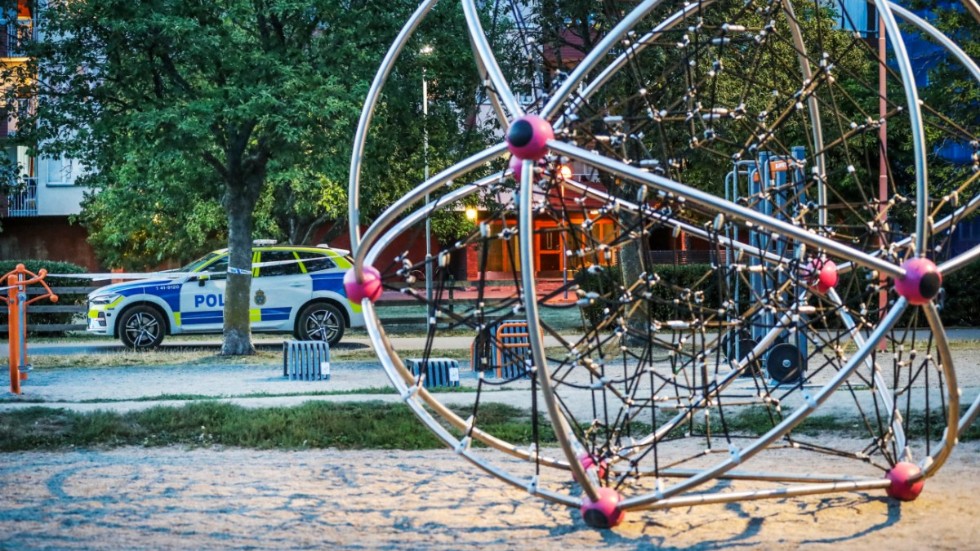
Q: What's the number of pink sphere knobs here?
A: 8